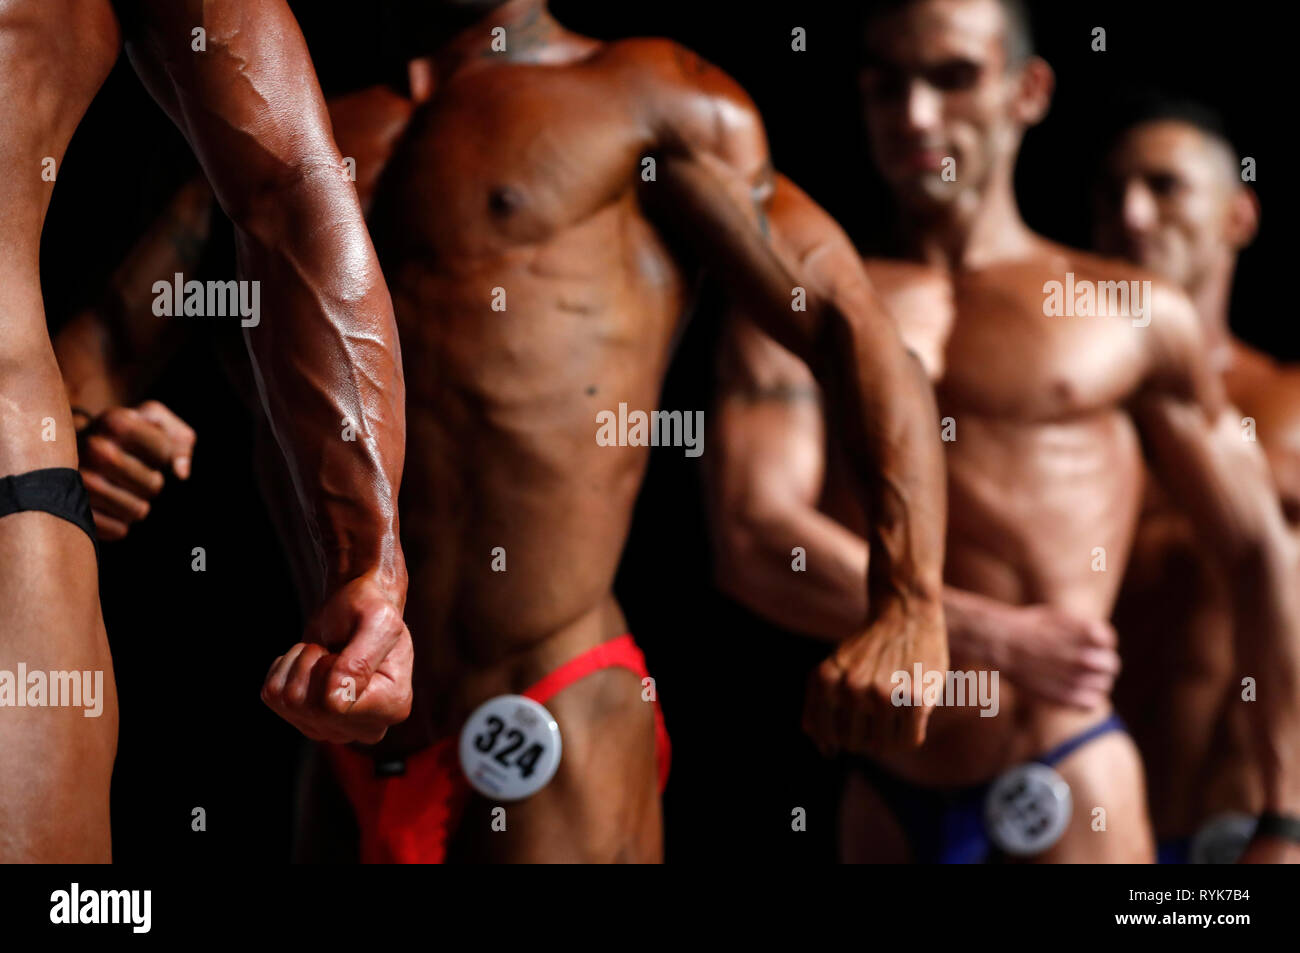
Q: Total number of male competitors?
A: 4